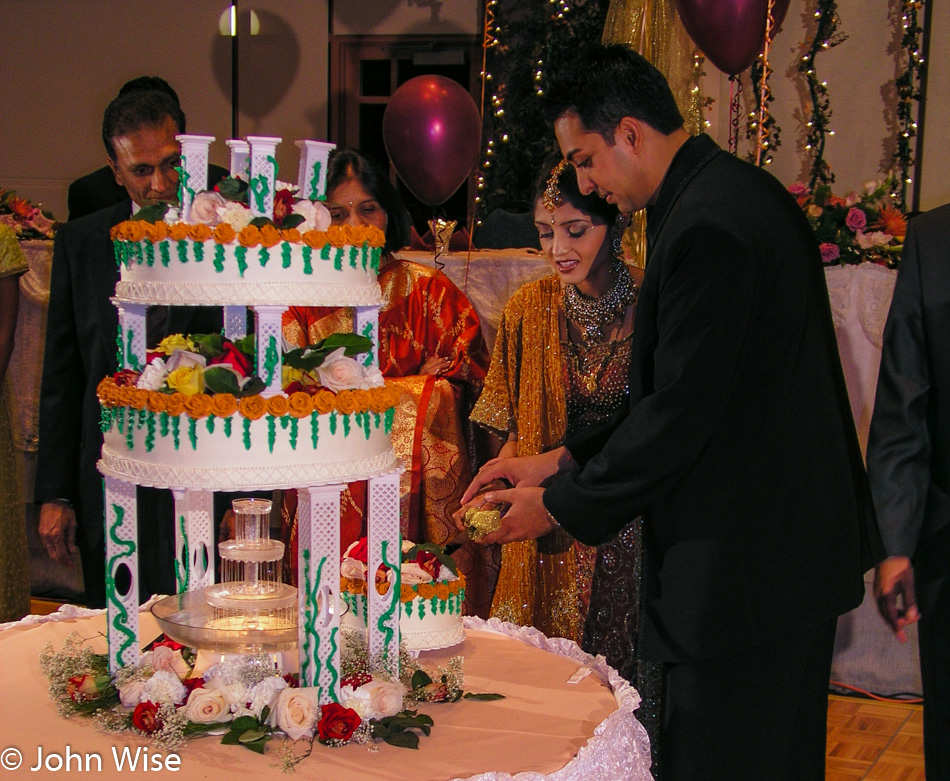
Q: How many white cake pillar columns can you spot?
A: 12